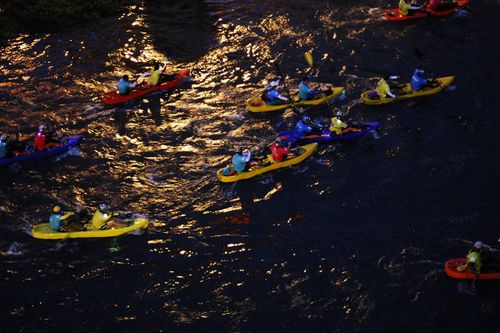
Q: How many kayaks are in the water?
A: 9